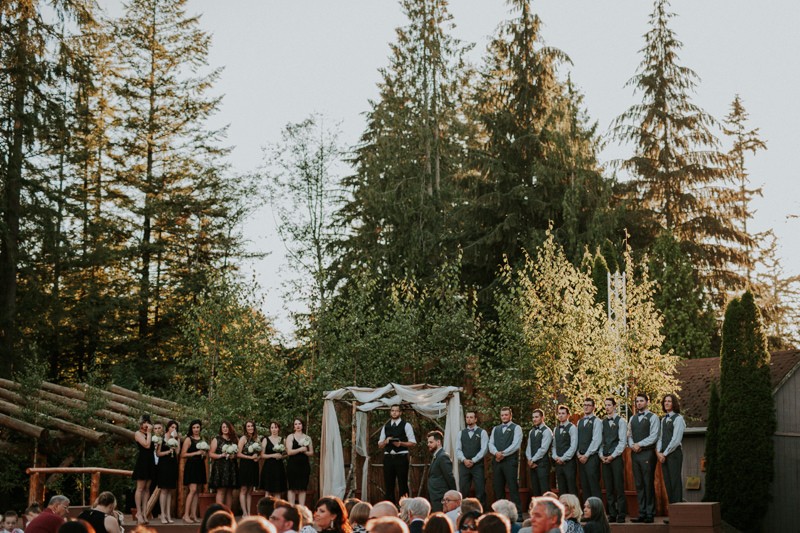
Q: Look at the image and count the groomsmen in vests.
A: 8